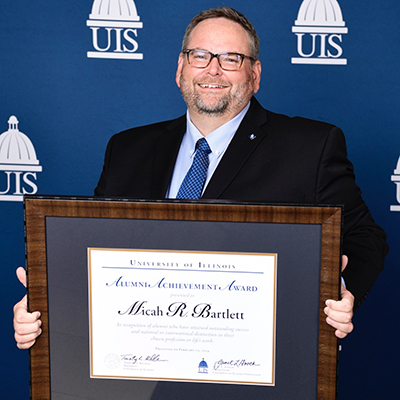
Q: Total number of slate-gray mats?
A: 1